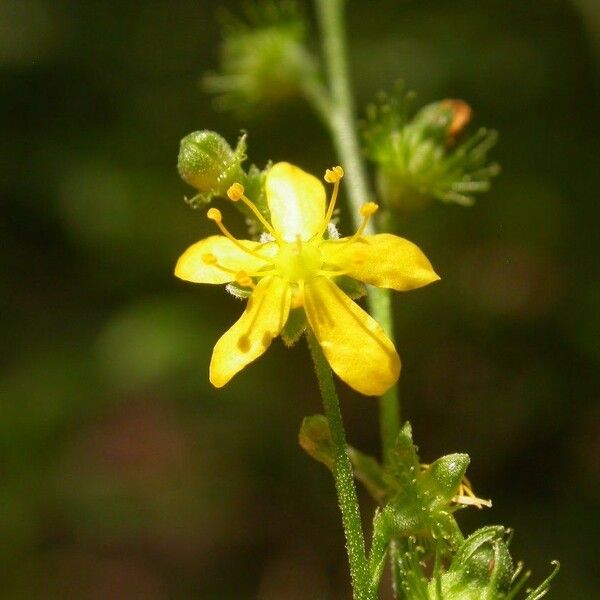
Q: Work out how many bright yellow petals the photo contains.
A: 5